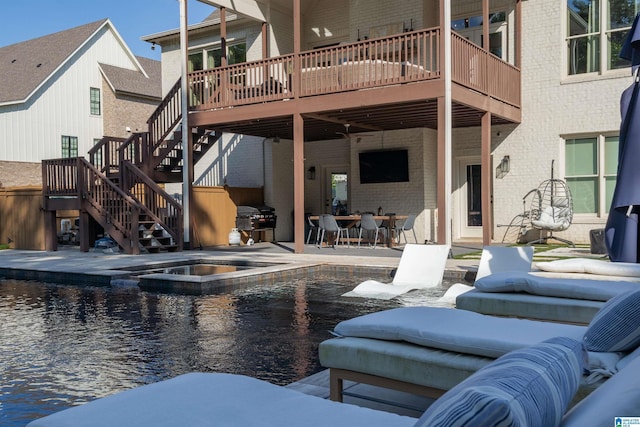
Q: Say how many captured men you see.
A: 0